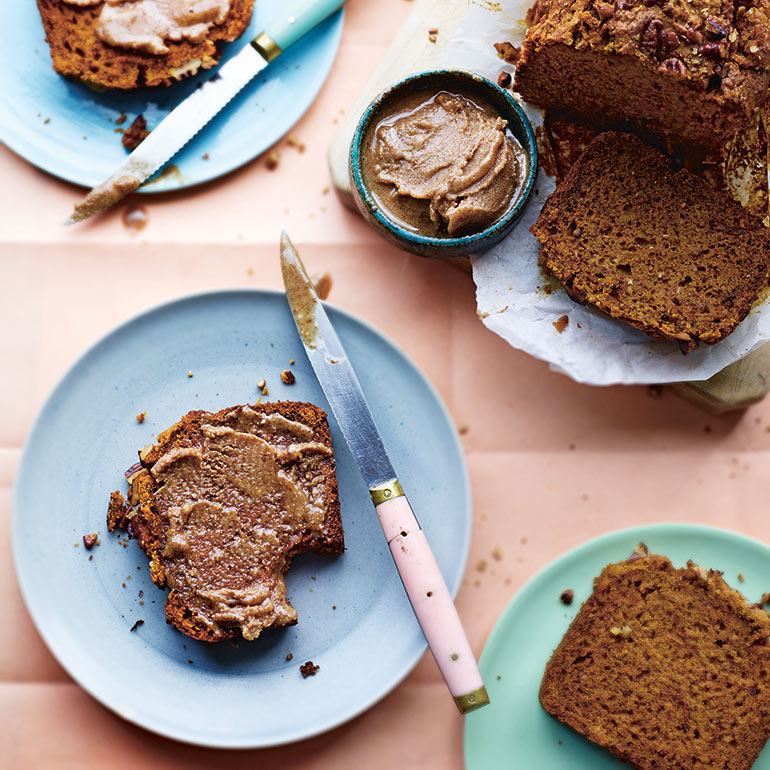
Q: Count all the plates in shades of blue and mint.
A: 3